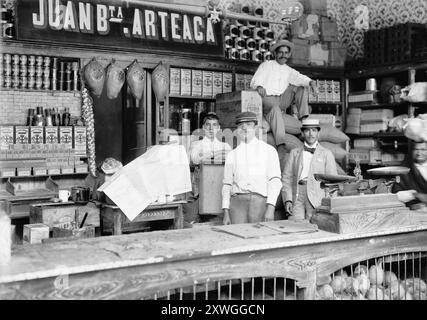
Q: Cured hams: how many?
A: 4